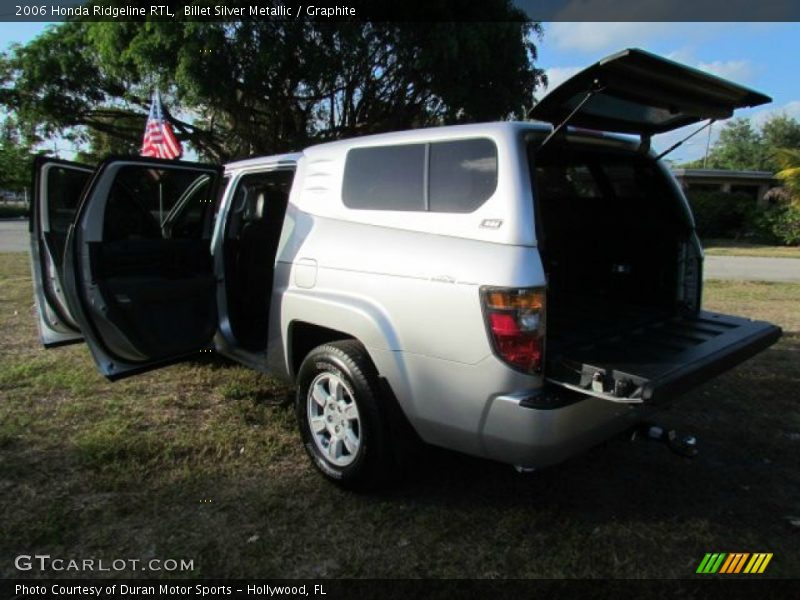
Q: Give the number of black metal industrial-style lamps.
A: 0